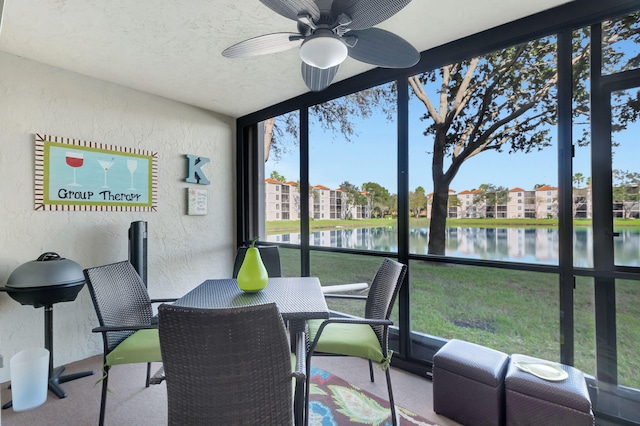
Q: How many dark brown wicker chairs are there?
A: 4